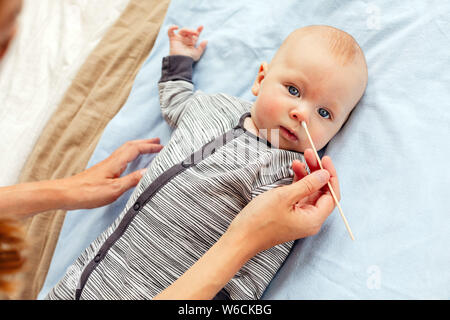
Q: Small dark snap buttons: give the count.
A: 4